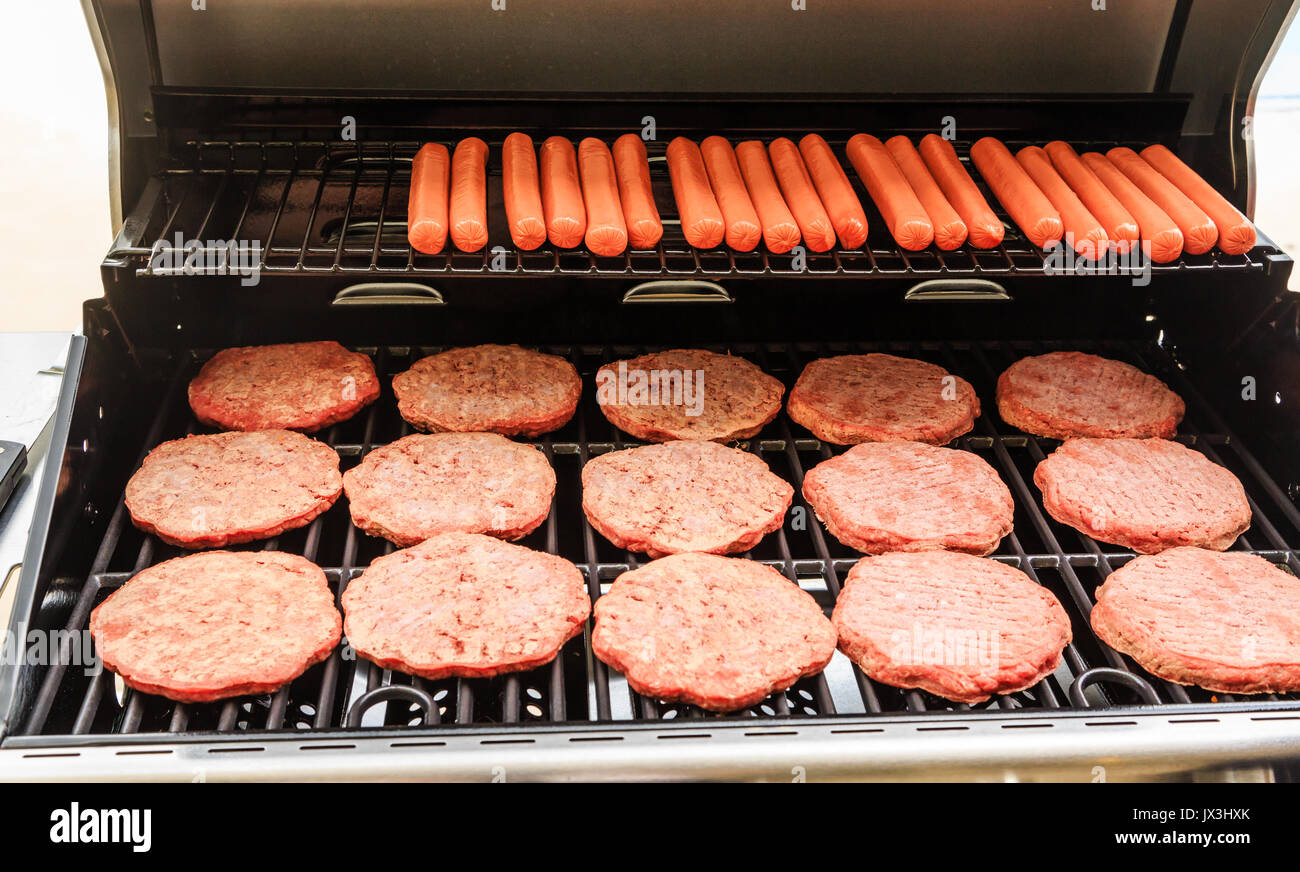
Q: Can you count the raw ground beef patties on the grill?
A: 15